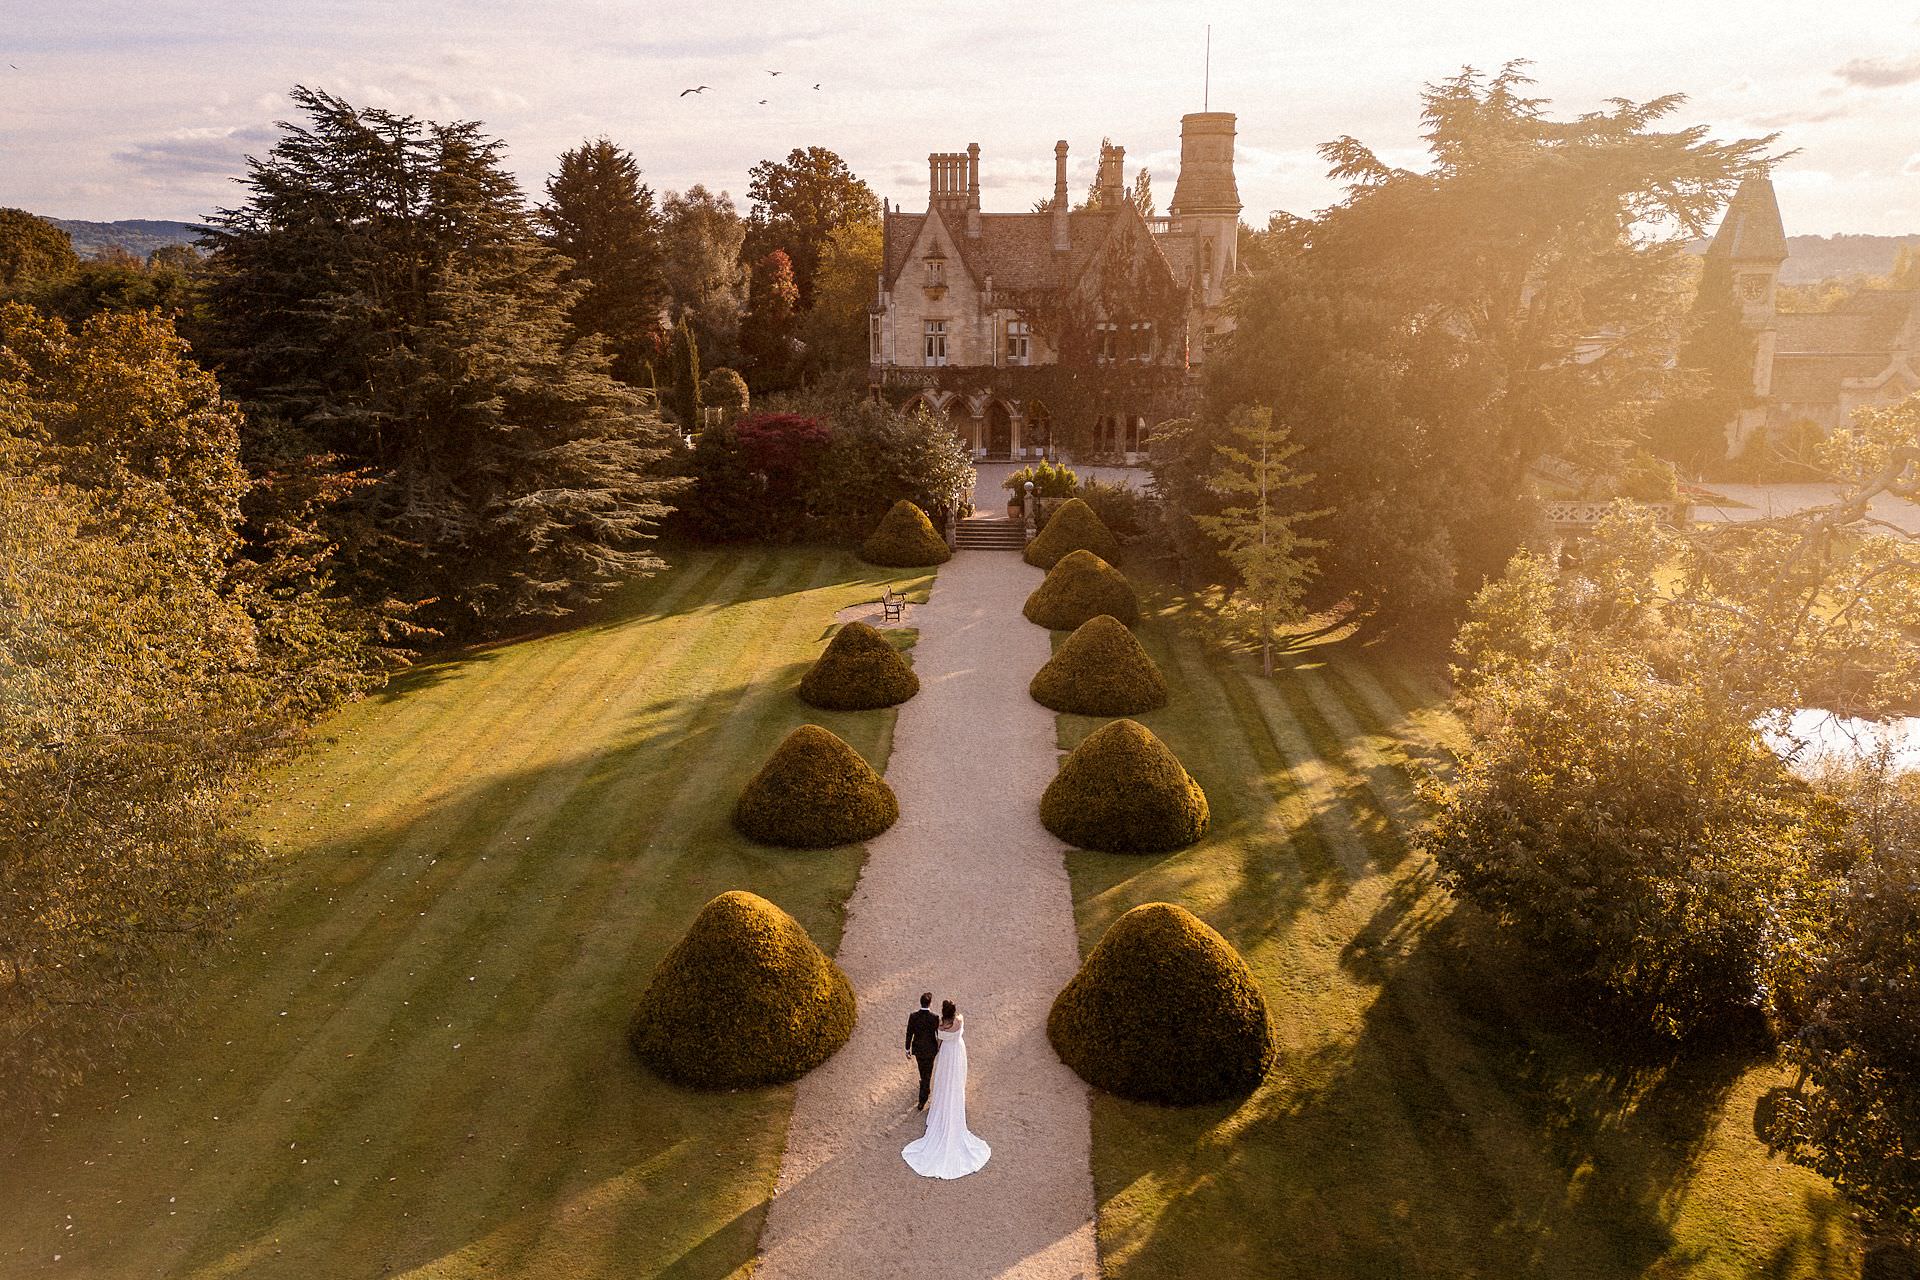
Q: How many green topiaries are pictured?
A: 9